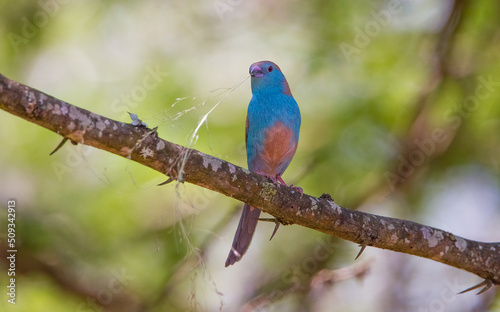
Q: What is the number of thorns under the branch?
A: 7